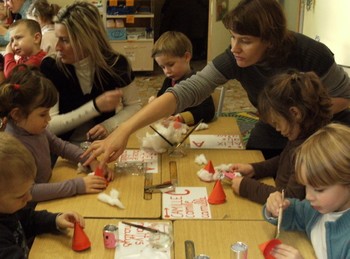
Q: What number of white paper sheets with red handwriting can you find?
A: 4